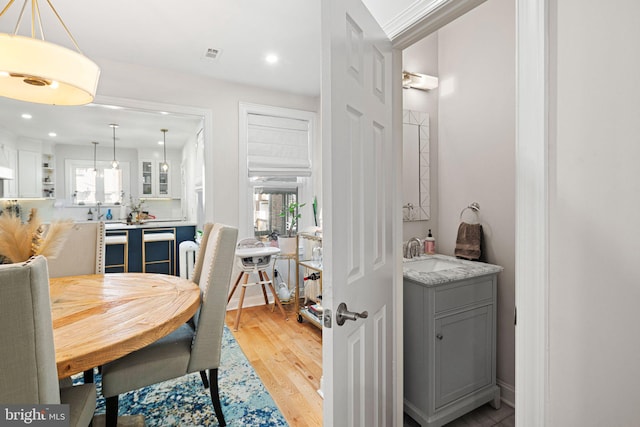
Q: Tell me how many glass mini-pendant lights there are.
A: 3